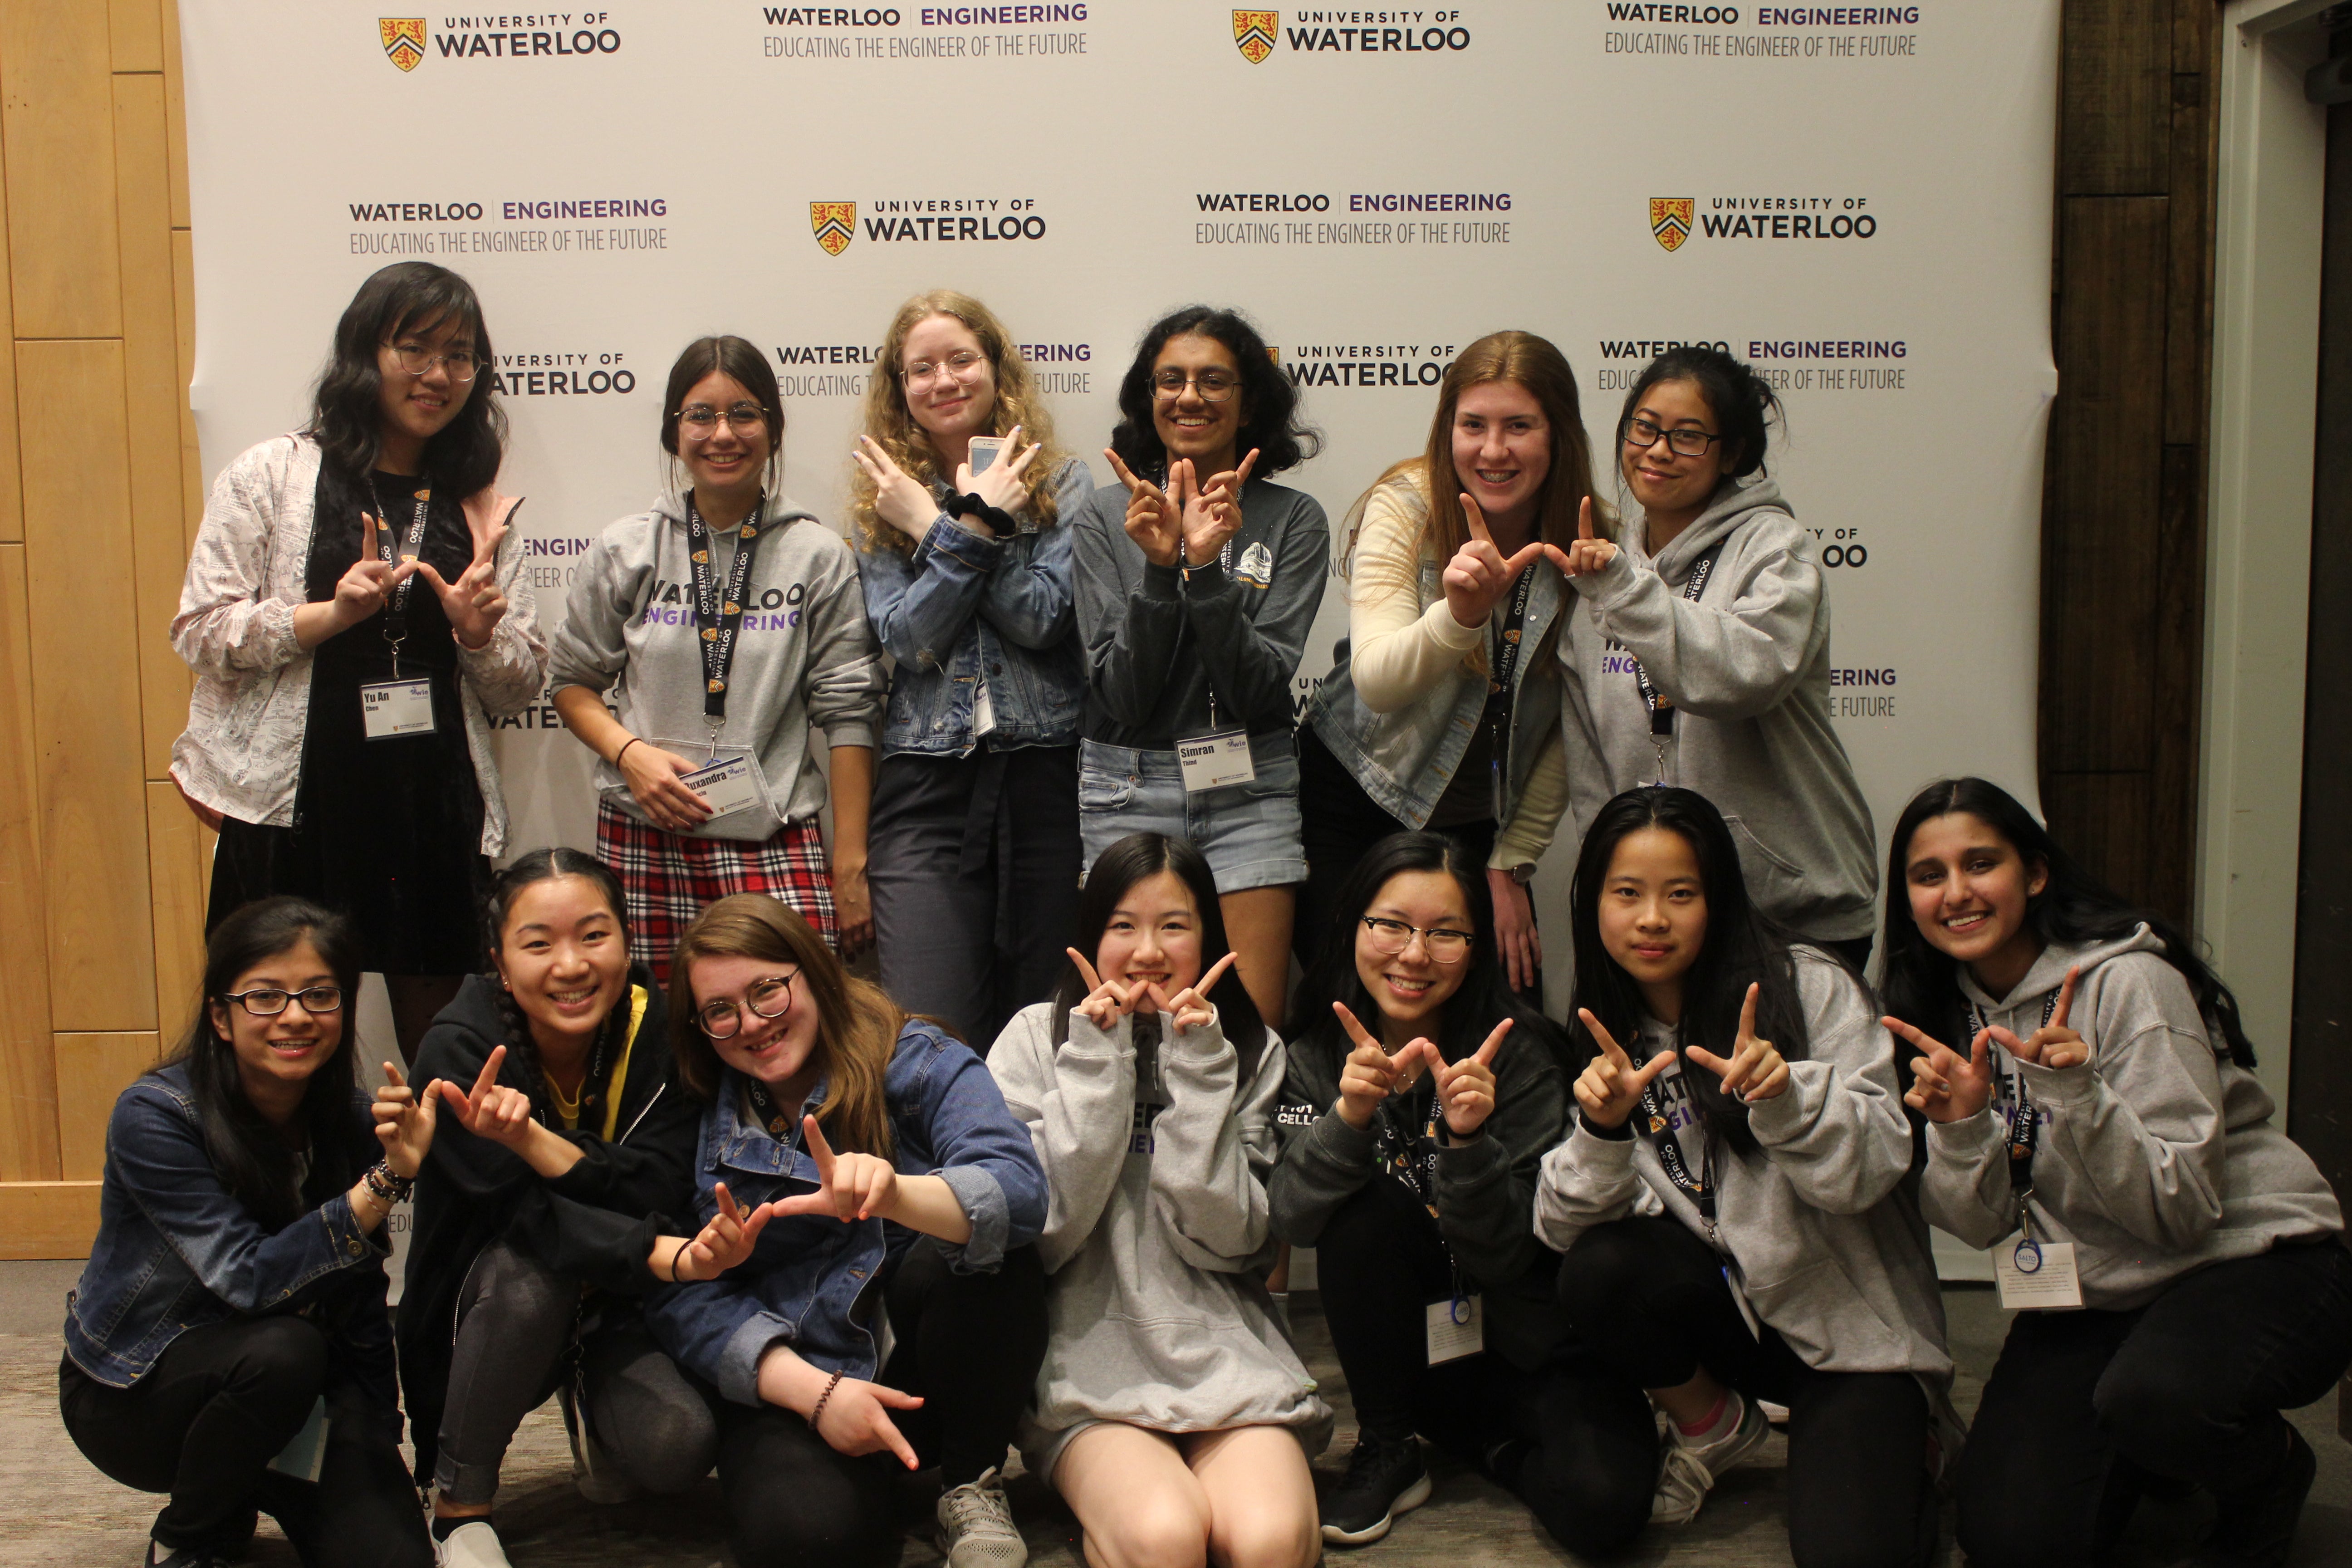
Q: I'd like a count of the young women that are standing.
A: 6